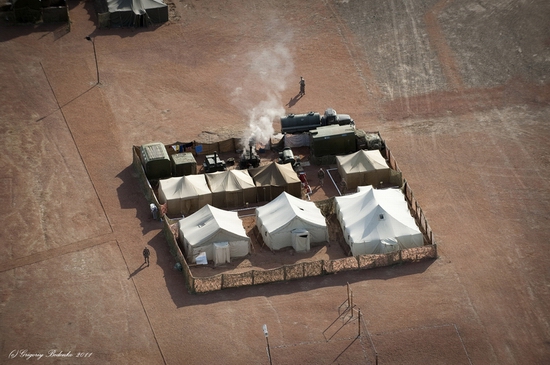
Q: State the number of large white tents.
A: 3